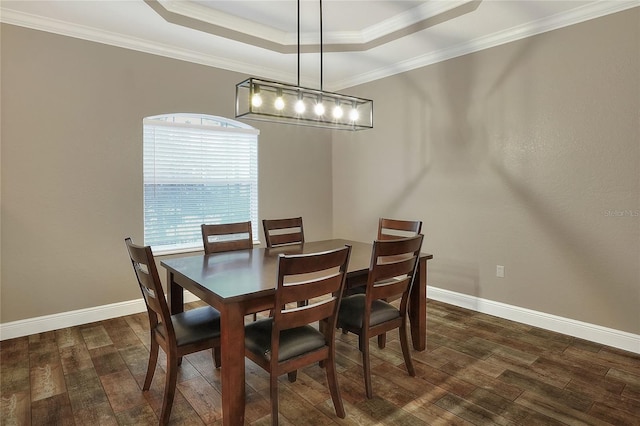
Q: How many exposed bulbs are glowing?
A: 6